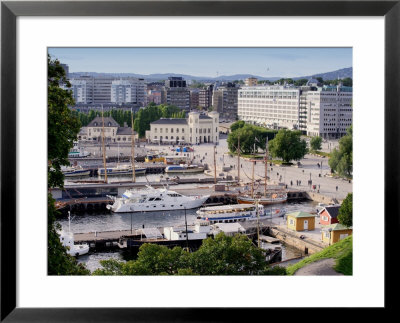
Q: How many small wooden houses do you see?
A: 3